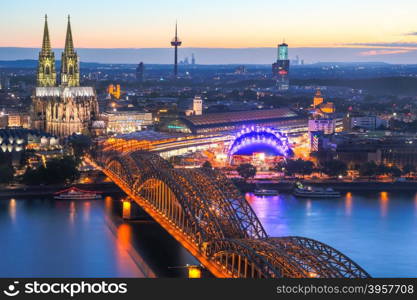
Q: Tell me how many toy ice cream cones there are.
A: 0